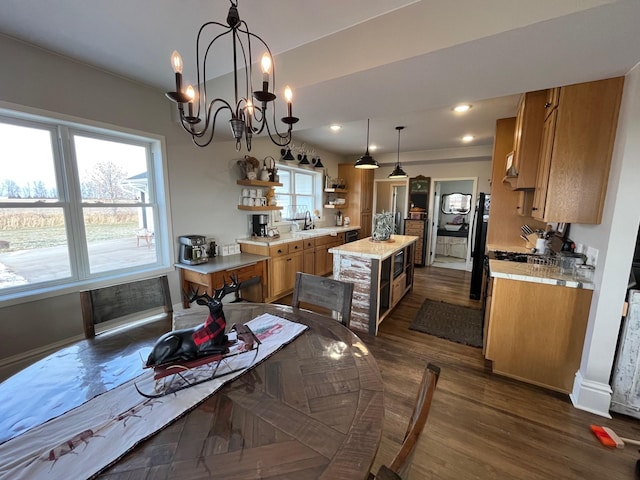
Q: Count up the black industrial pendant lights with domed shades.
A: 2